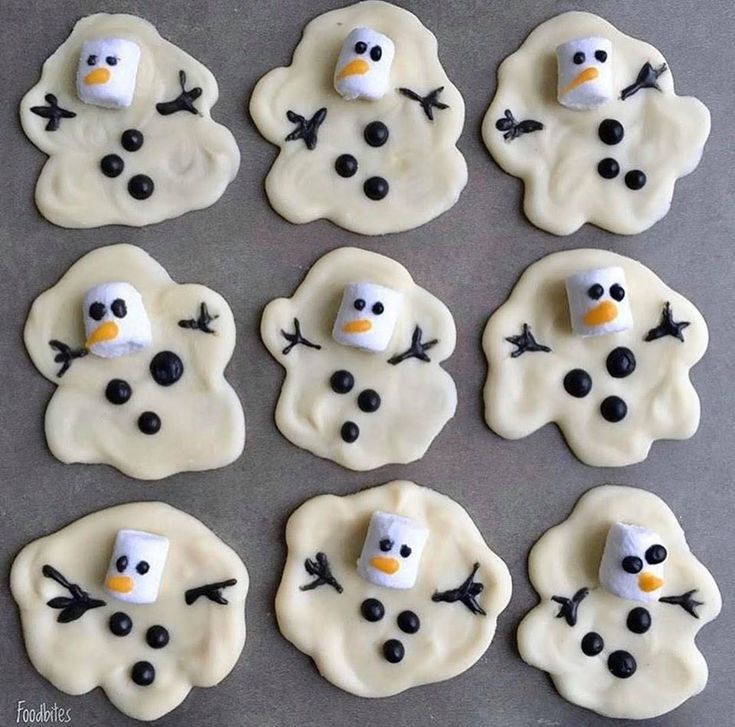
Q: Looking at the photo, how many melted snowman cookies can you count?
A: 9